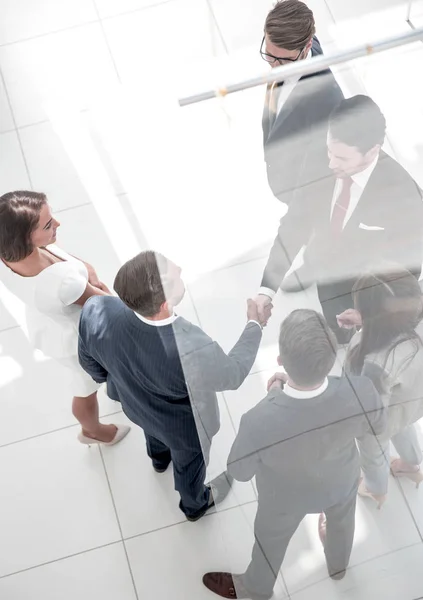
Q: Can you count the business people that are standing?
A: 6